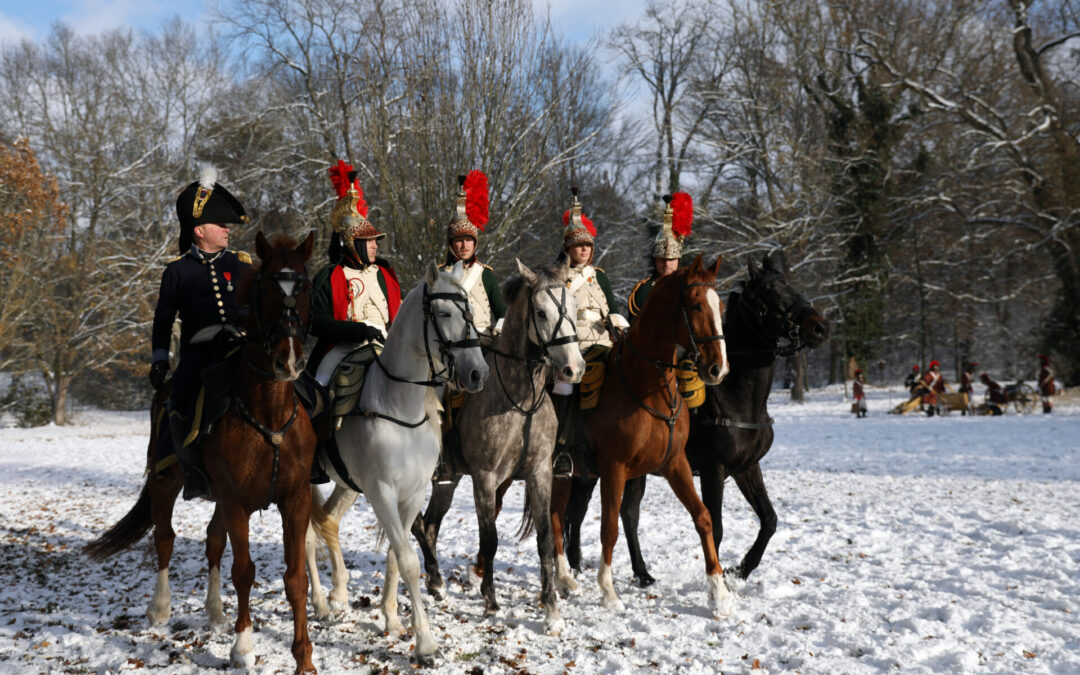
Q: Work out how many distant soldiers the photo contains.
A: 6